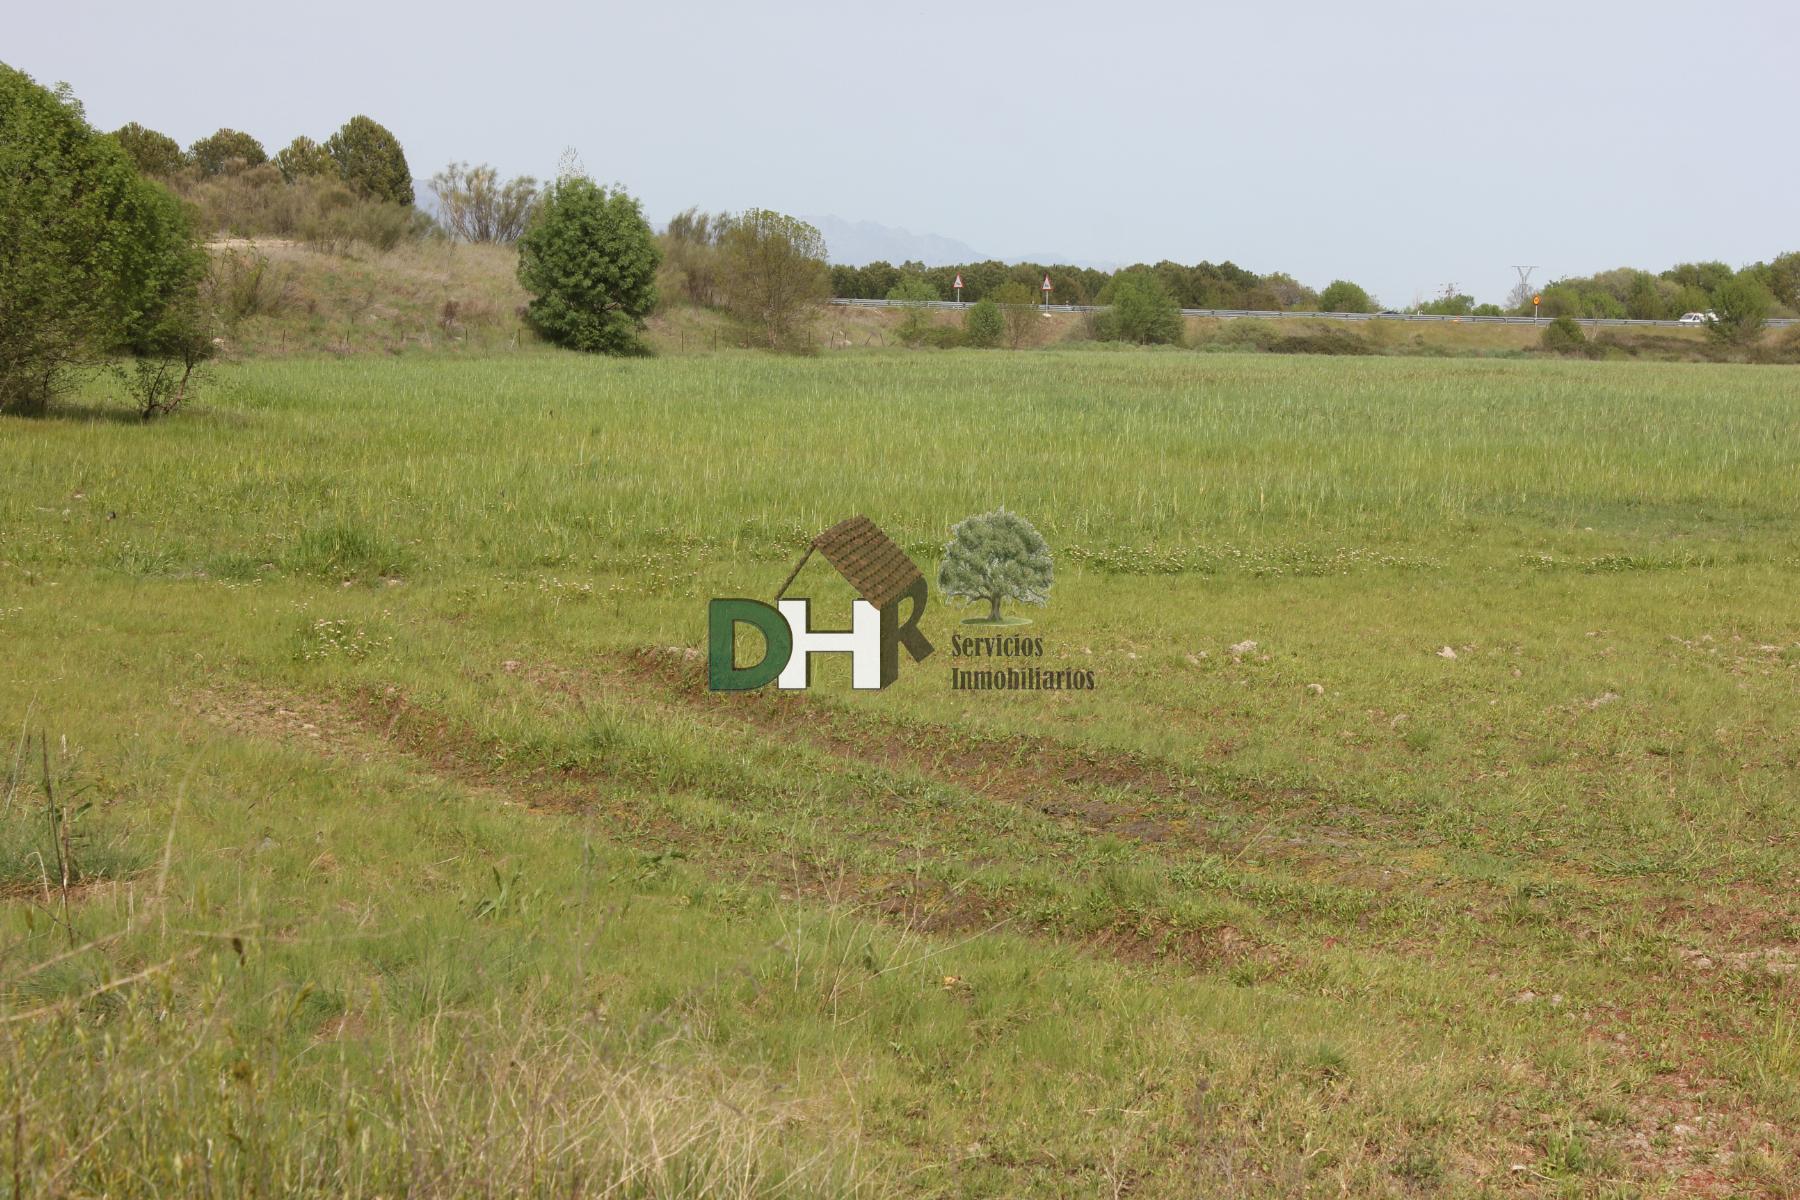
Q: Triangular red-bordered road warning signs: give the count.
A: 2